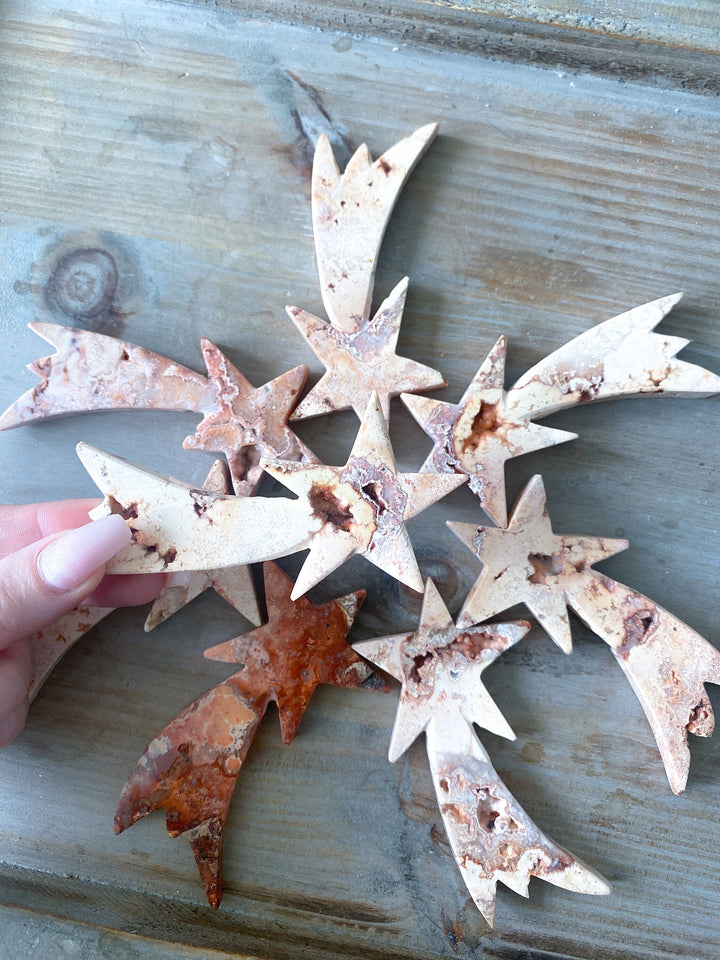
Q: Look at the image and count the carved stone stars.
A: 8